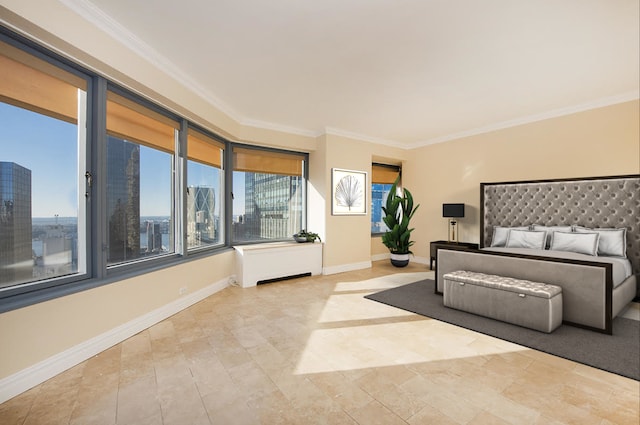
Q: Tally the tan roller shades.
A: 5